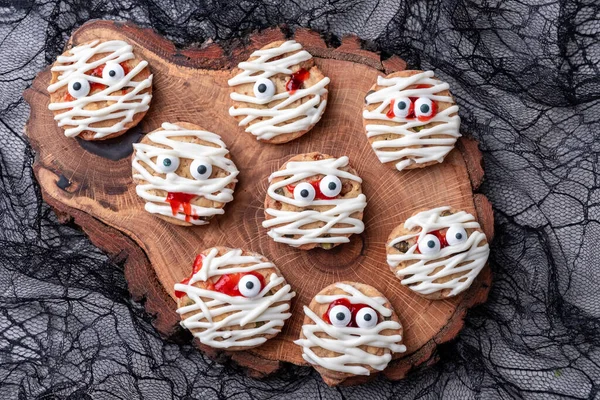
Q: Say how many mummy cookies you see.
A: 8